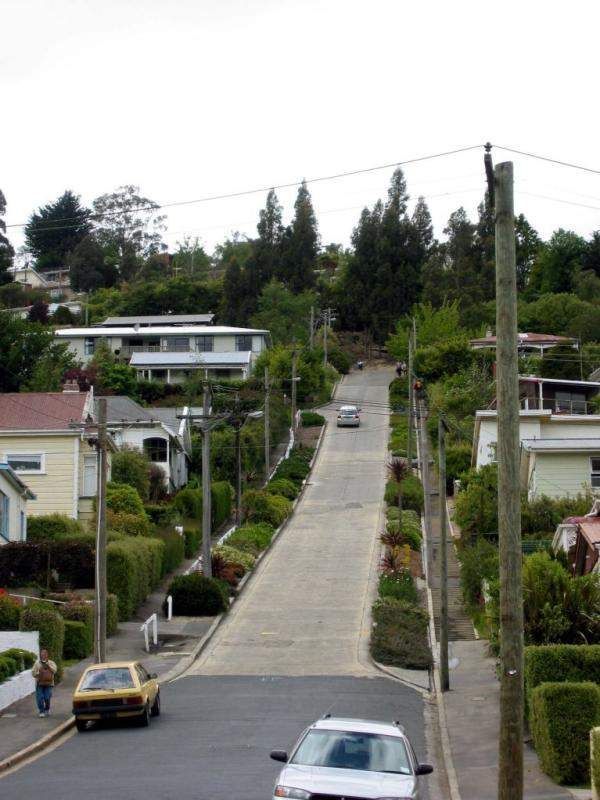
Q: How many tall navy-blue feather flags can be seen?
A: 0